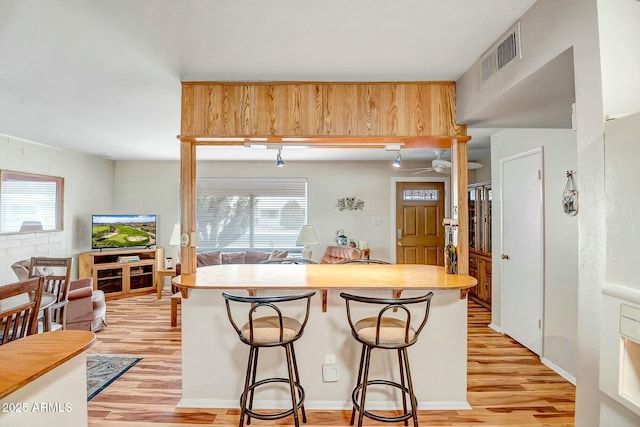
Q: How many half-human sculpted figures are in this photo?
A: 0